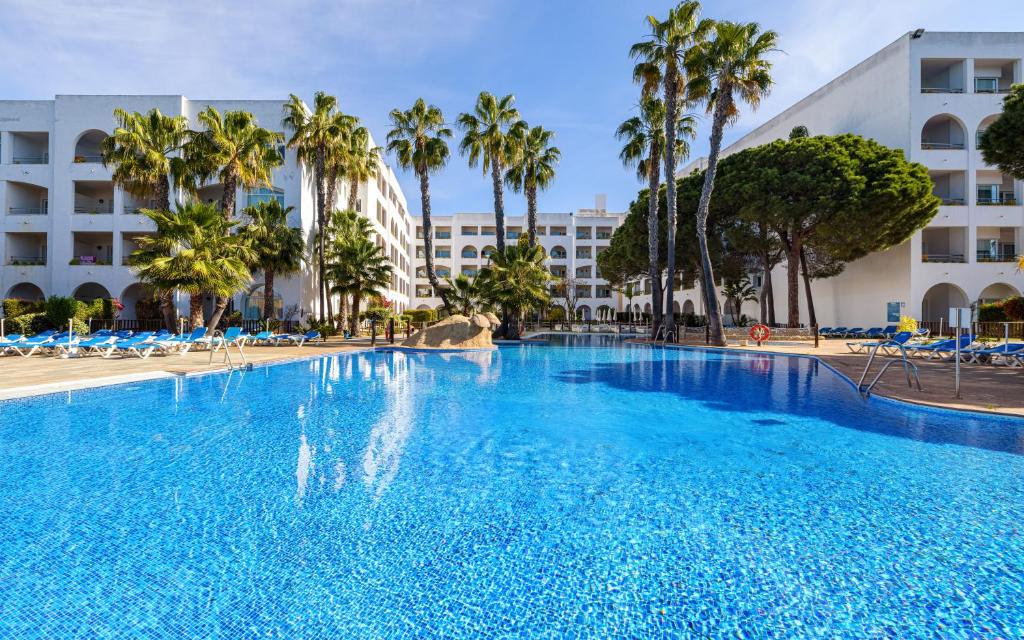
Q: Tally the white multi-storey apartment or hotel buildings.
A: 3